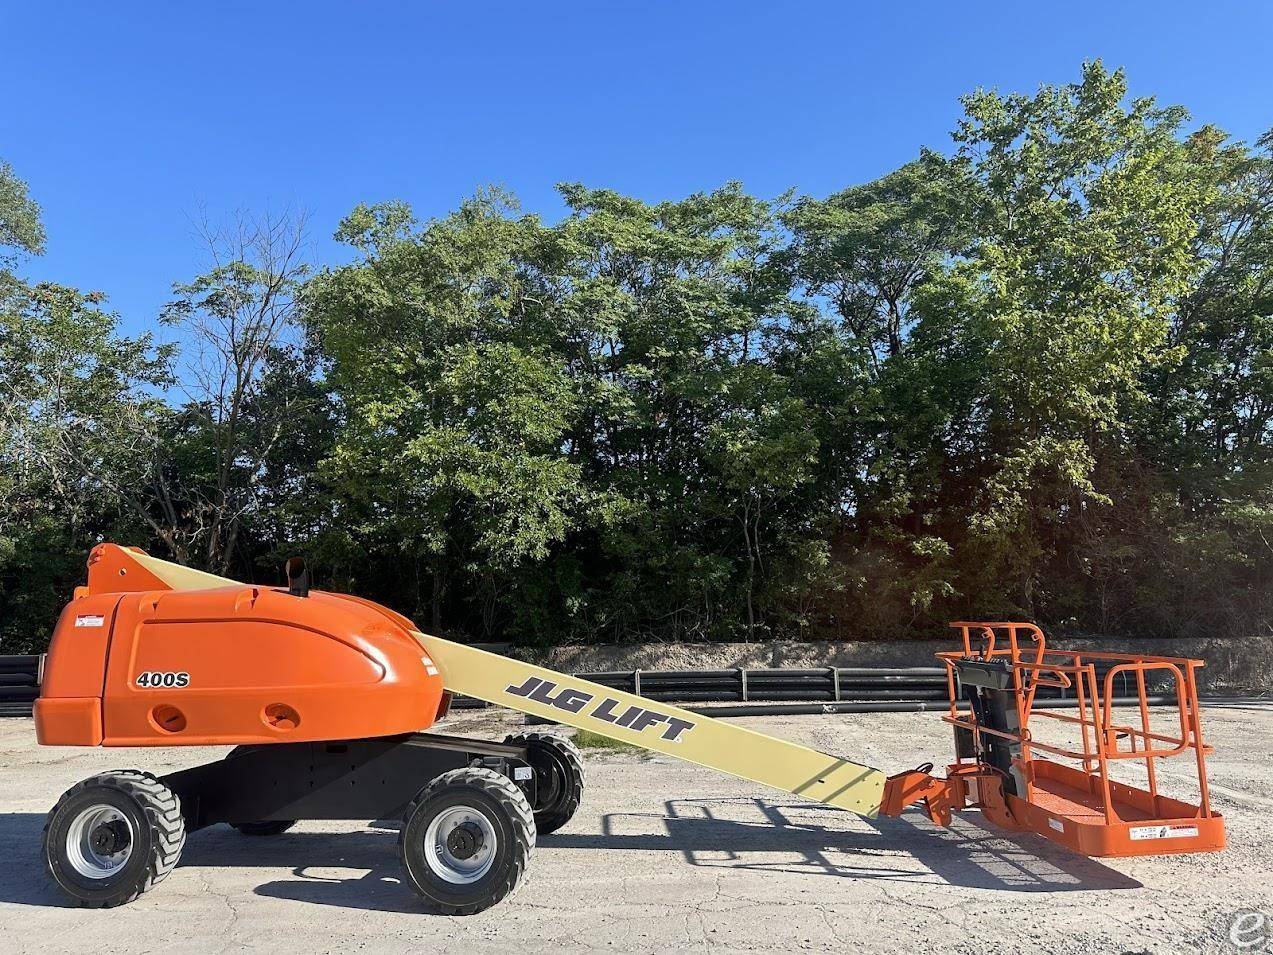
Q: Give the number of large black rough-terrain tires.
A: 4